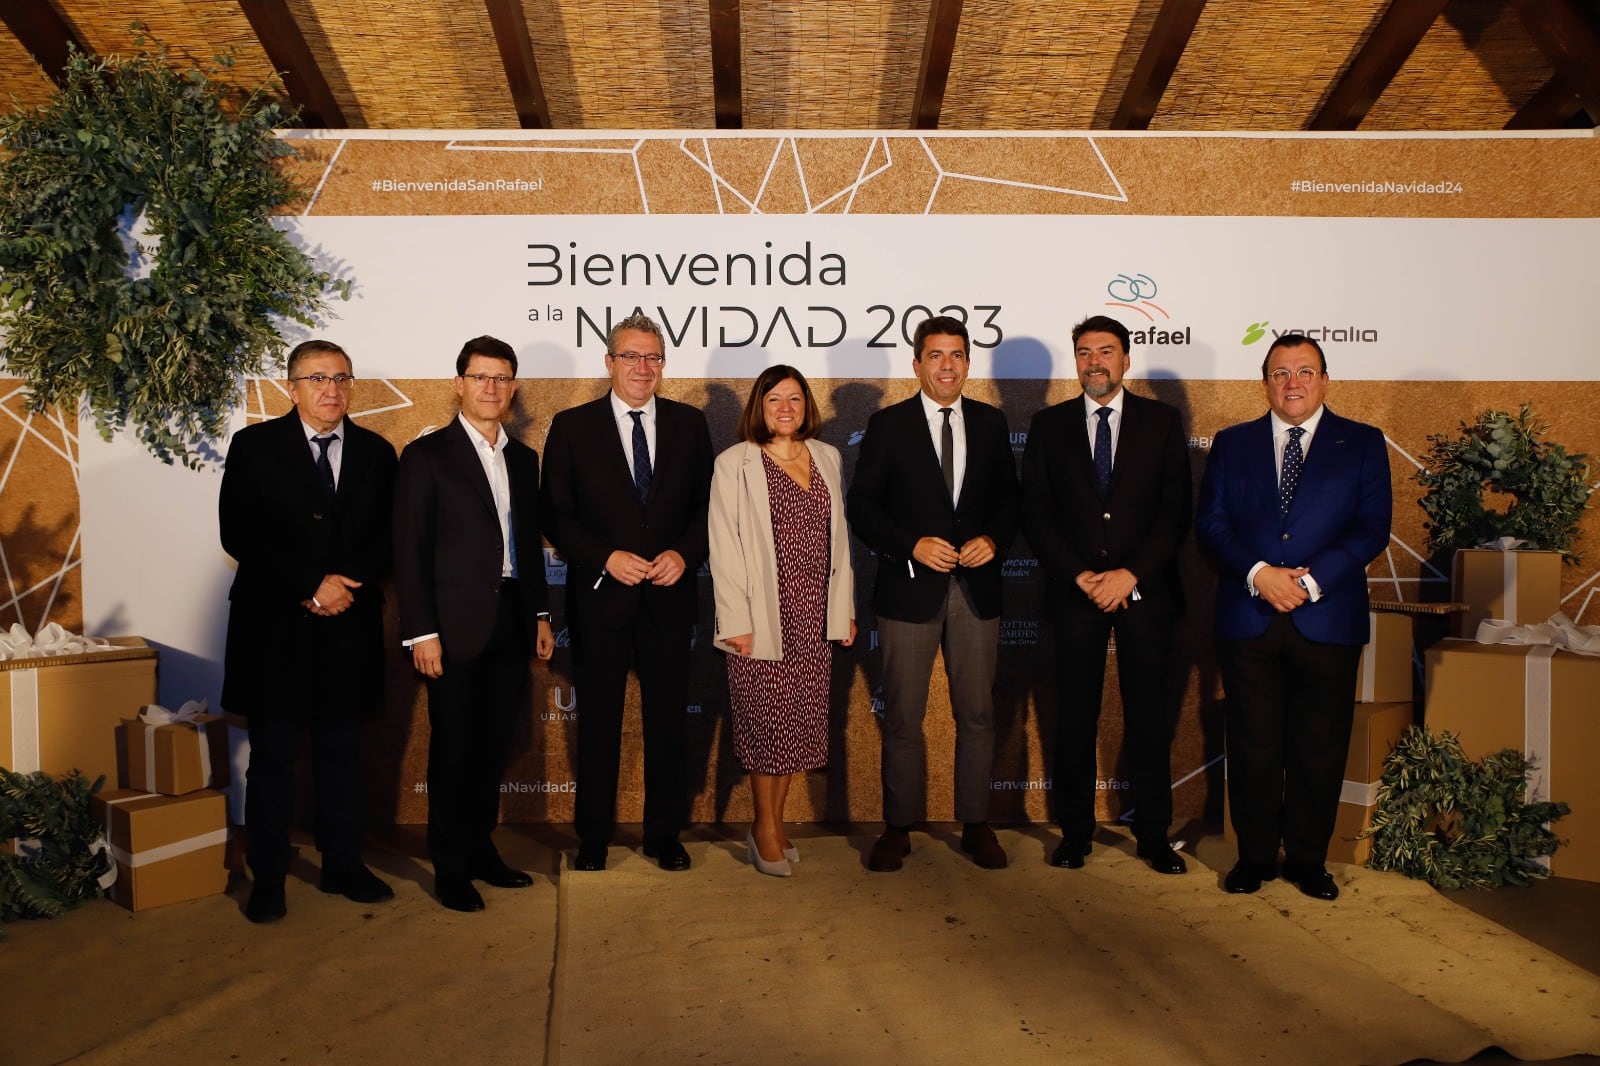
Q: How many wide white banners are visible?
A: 1